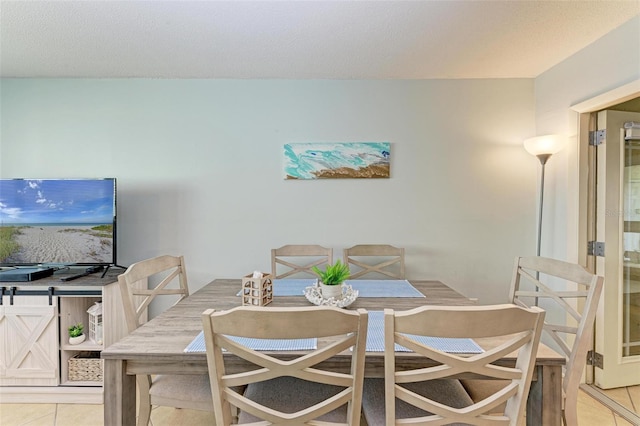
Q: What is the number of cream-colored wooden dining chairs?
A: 6